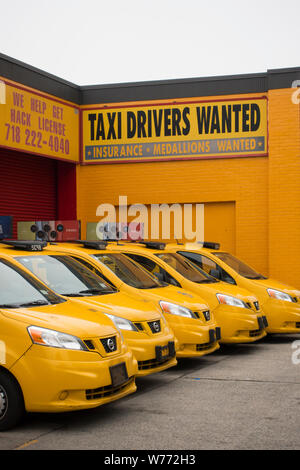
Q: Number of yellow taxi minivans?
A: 5